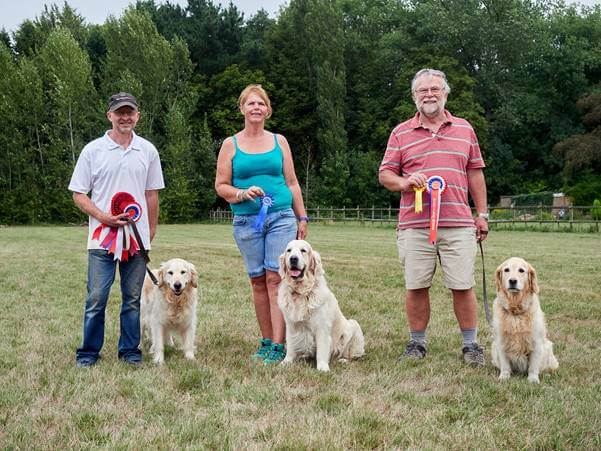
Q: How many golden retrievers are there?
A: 3